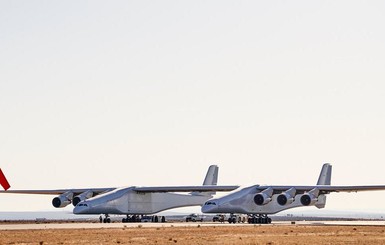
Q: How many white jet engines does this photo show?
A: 5